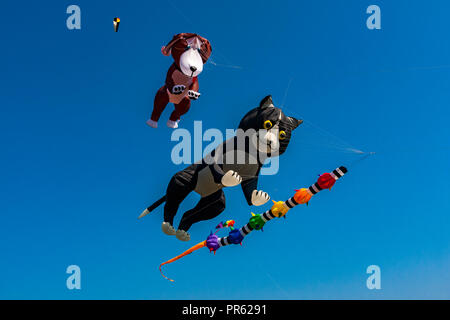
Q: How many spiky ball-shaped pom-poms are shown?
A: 6